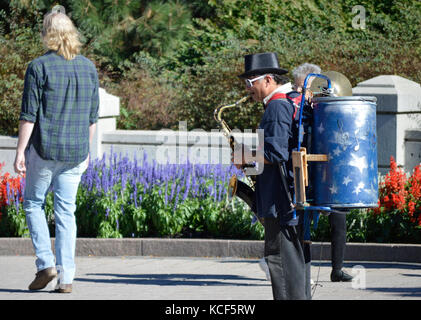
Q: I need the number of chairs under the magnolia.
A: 0